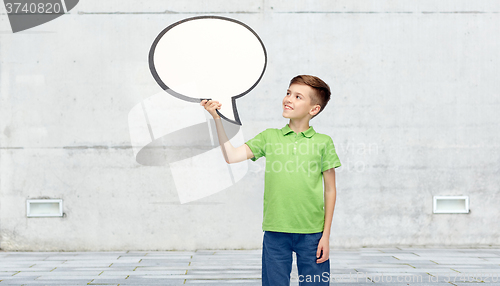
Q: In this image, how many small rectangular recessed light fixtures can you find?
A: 2